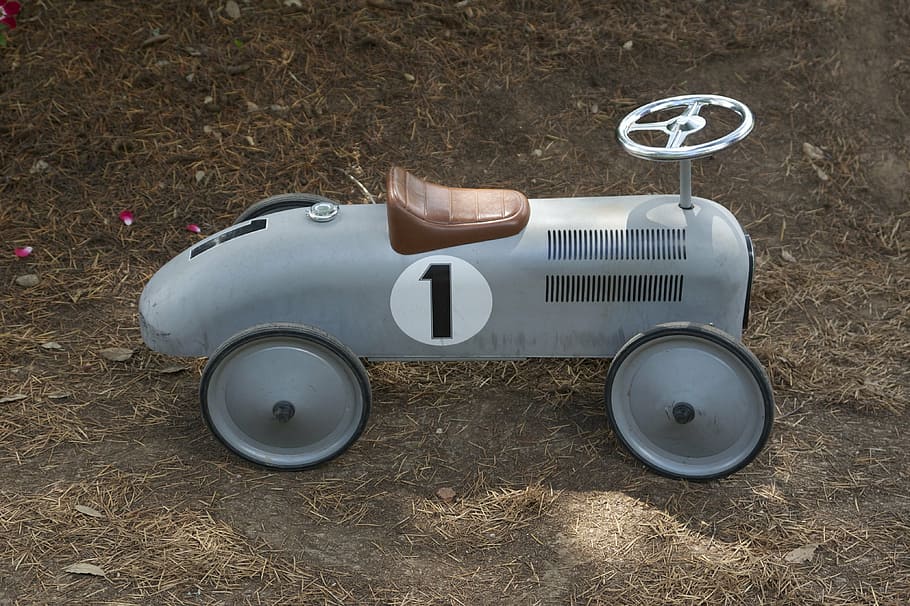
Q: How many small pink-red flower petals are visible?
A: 3